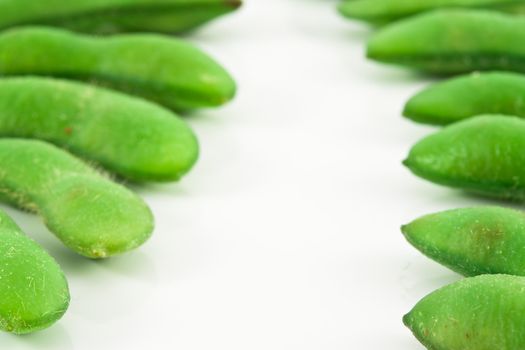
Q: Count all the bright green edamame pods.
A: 11